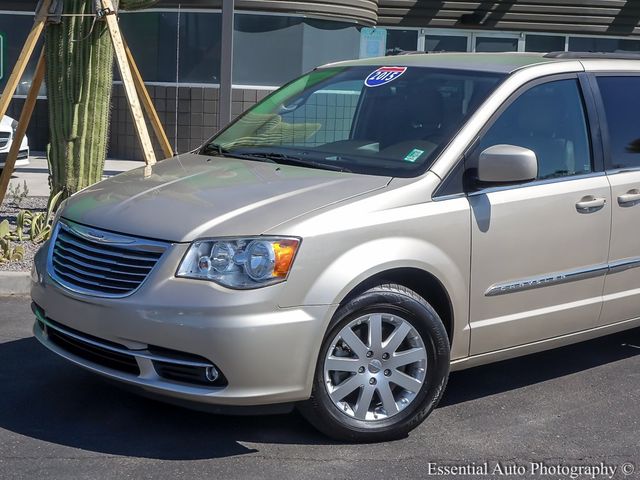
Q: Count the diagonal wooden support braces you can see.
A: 4